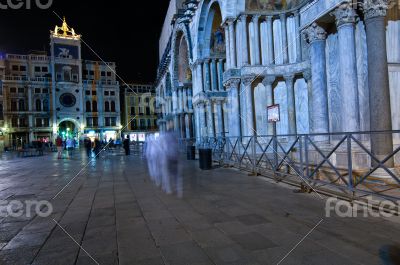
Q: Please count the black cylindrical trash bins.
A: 2